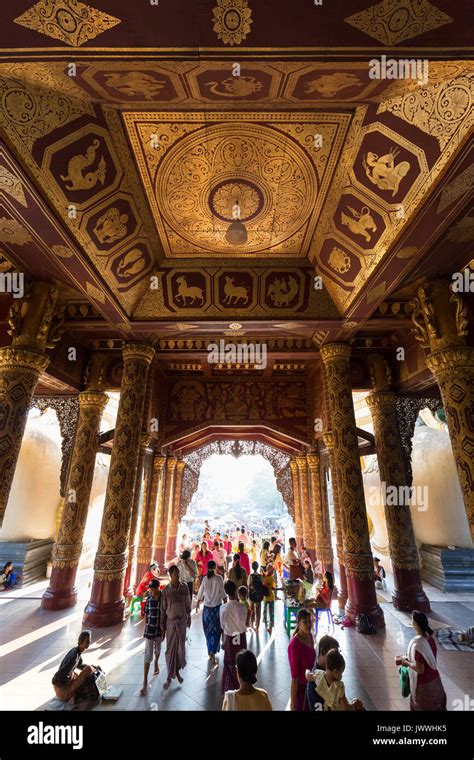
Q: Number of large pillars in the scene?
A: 6